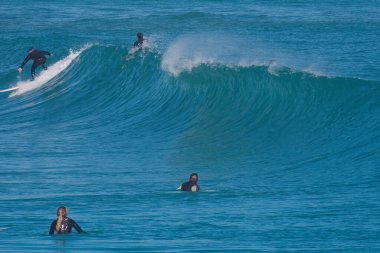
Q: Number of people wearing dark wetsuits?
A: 4